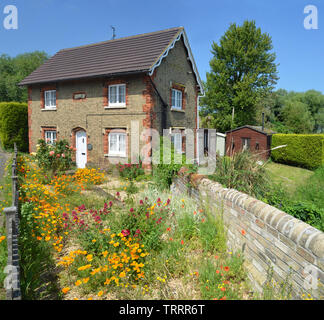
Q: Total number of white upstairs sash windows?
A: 3